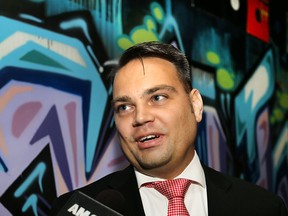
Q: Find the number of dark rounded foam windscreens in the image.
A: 1